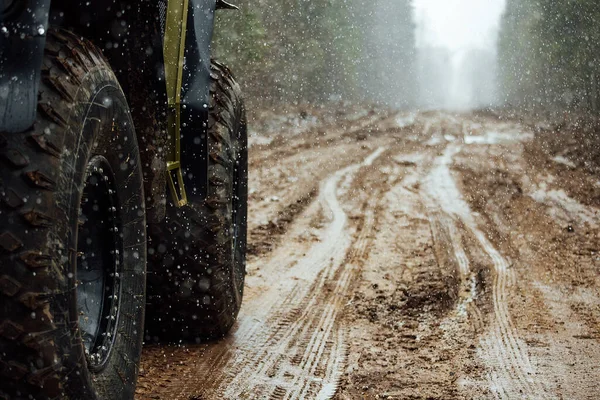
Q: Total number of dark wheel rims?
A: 1